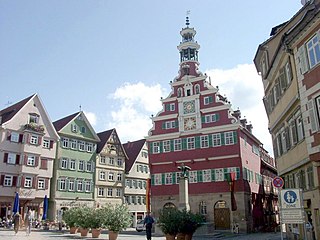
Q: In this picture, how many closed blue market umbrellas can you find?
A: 2